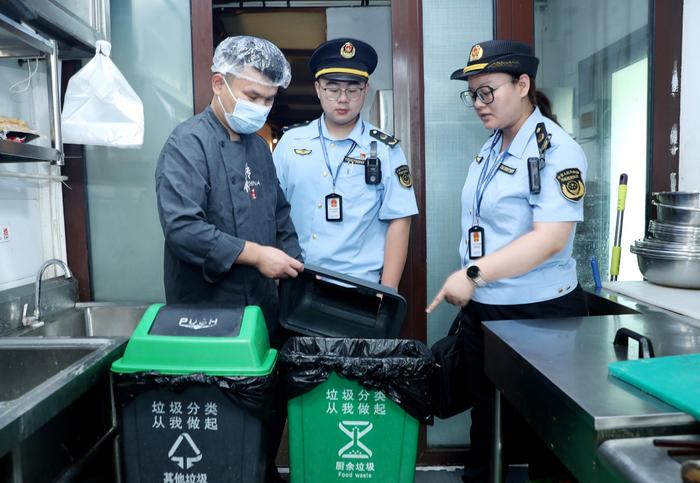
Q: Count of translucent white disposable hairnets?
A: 1